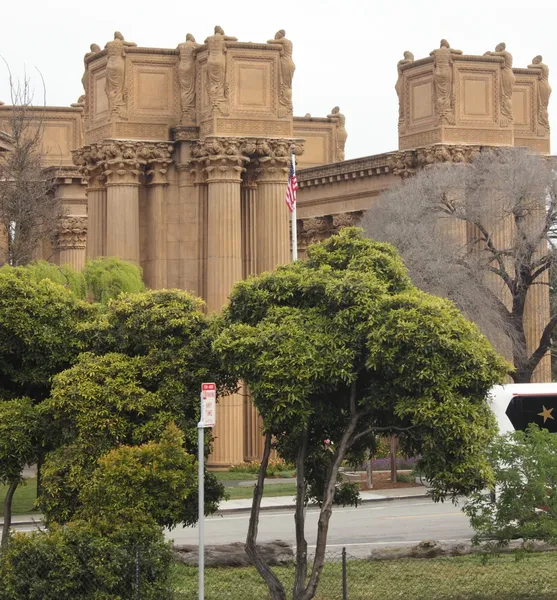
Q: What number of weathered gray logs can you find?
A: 2